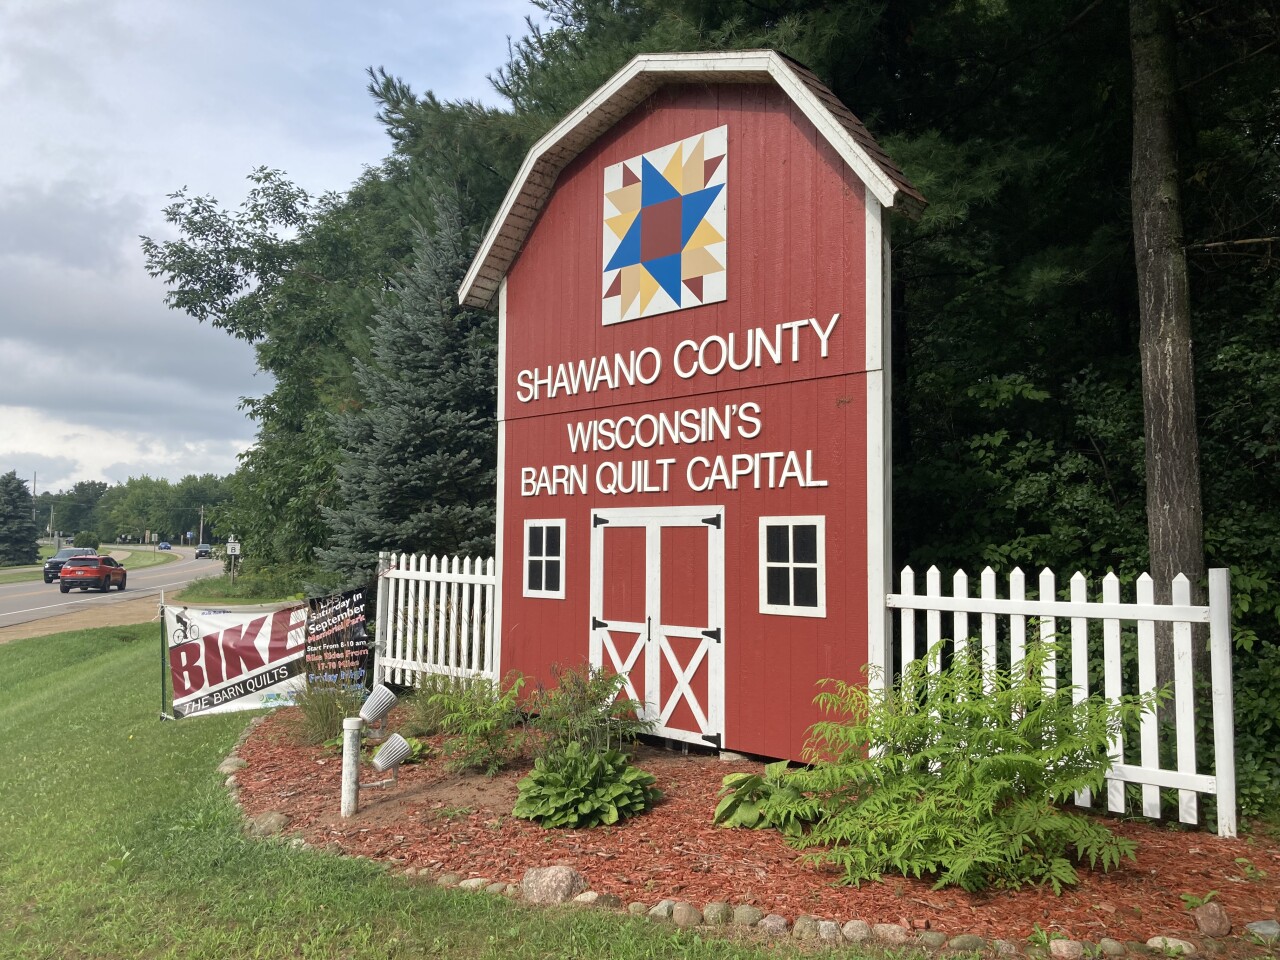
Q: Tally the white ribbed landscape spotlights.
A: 2